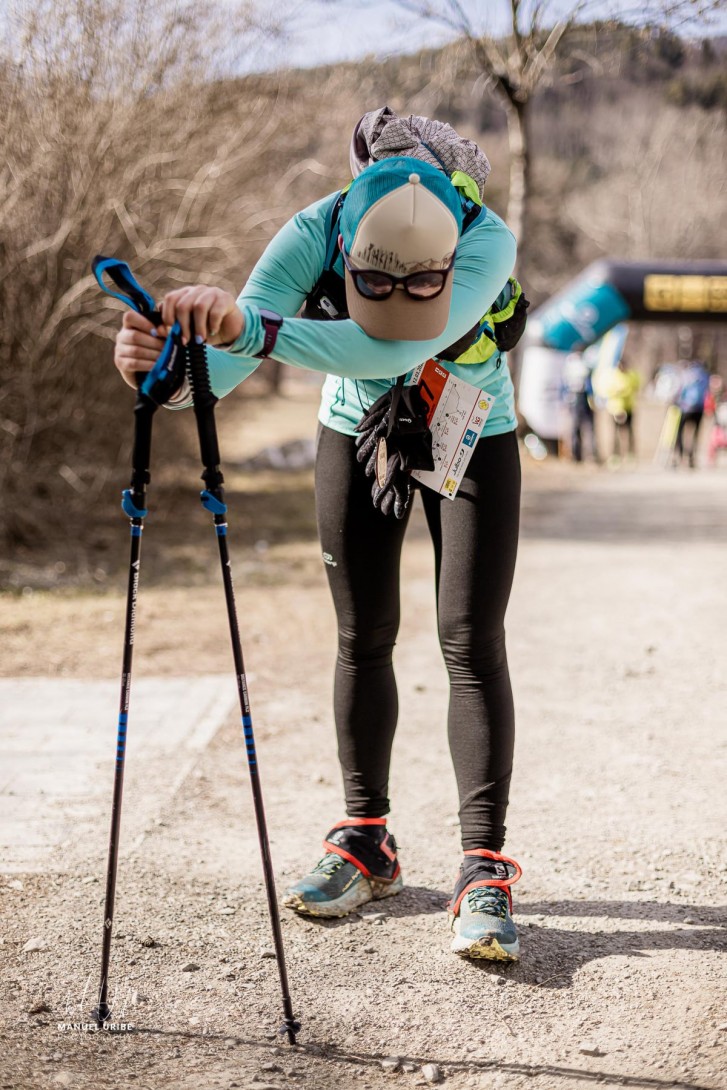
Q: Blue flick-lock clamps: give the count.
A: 2